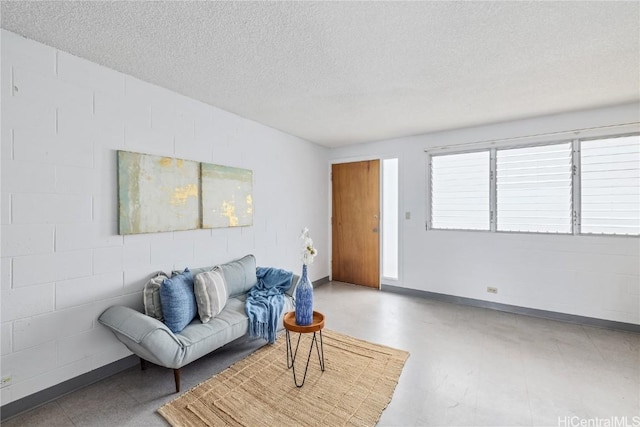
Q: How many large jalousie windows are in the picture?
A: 3